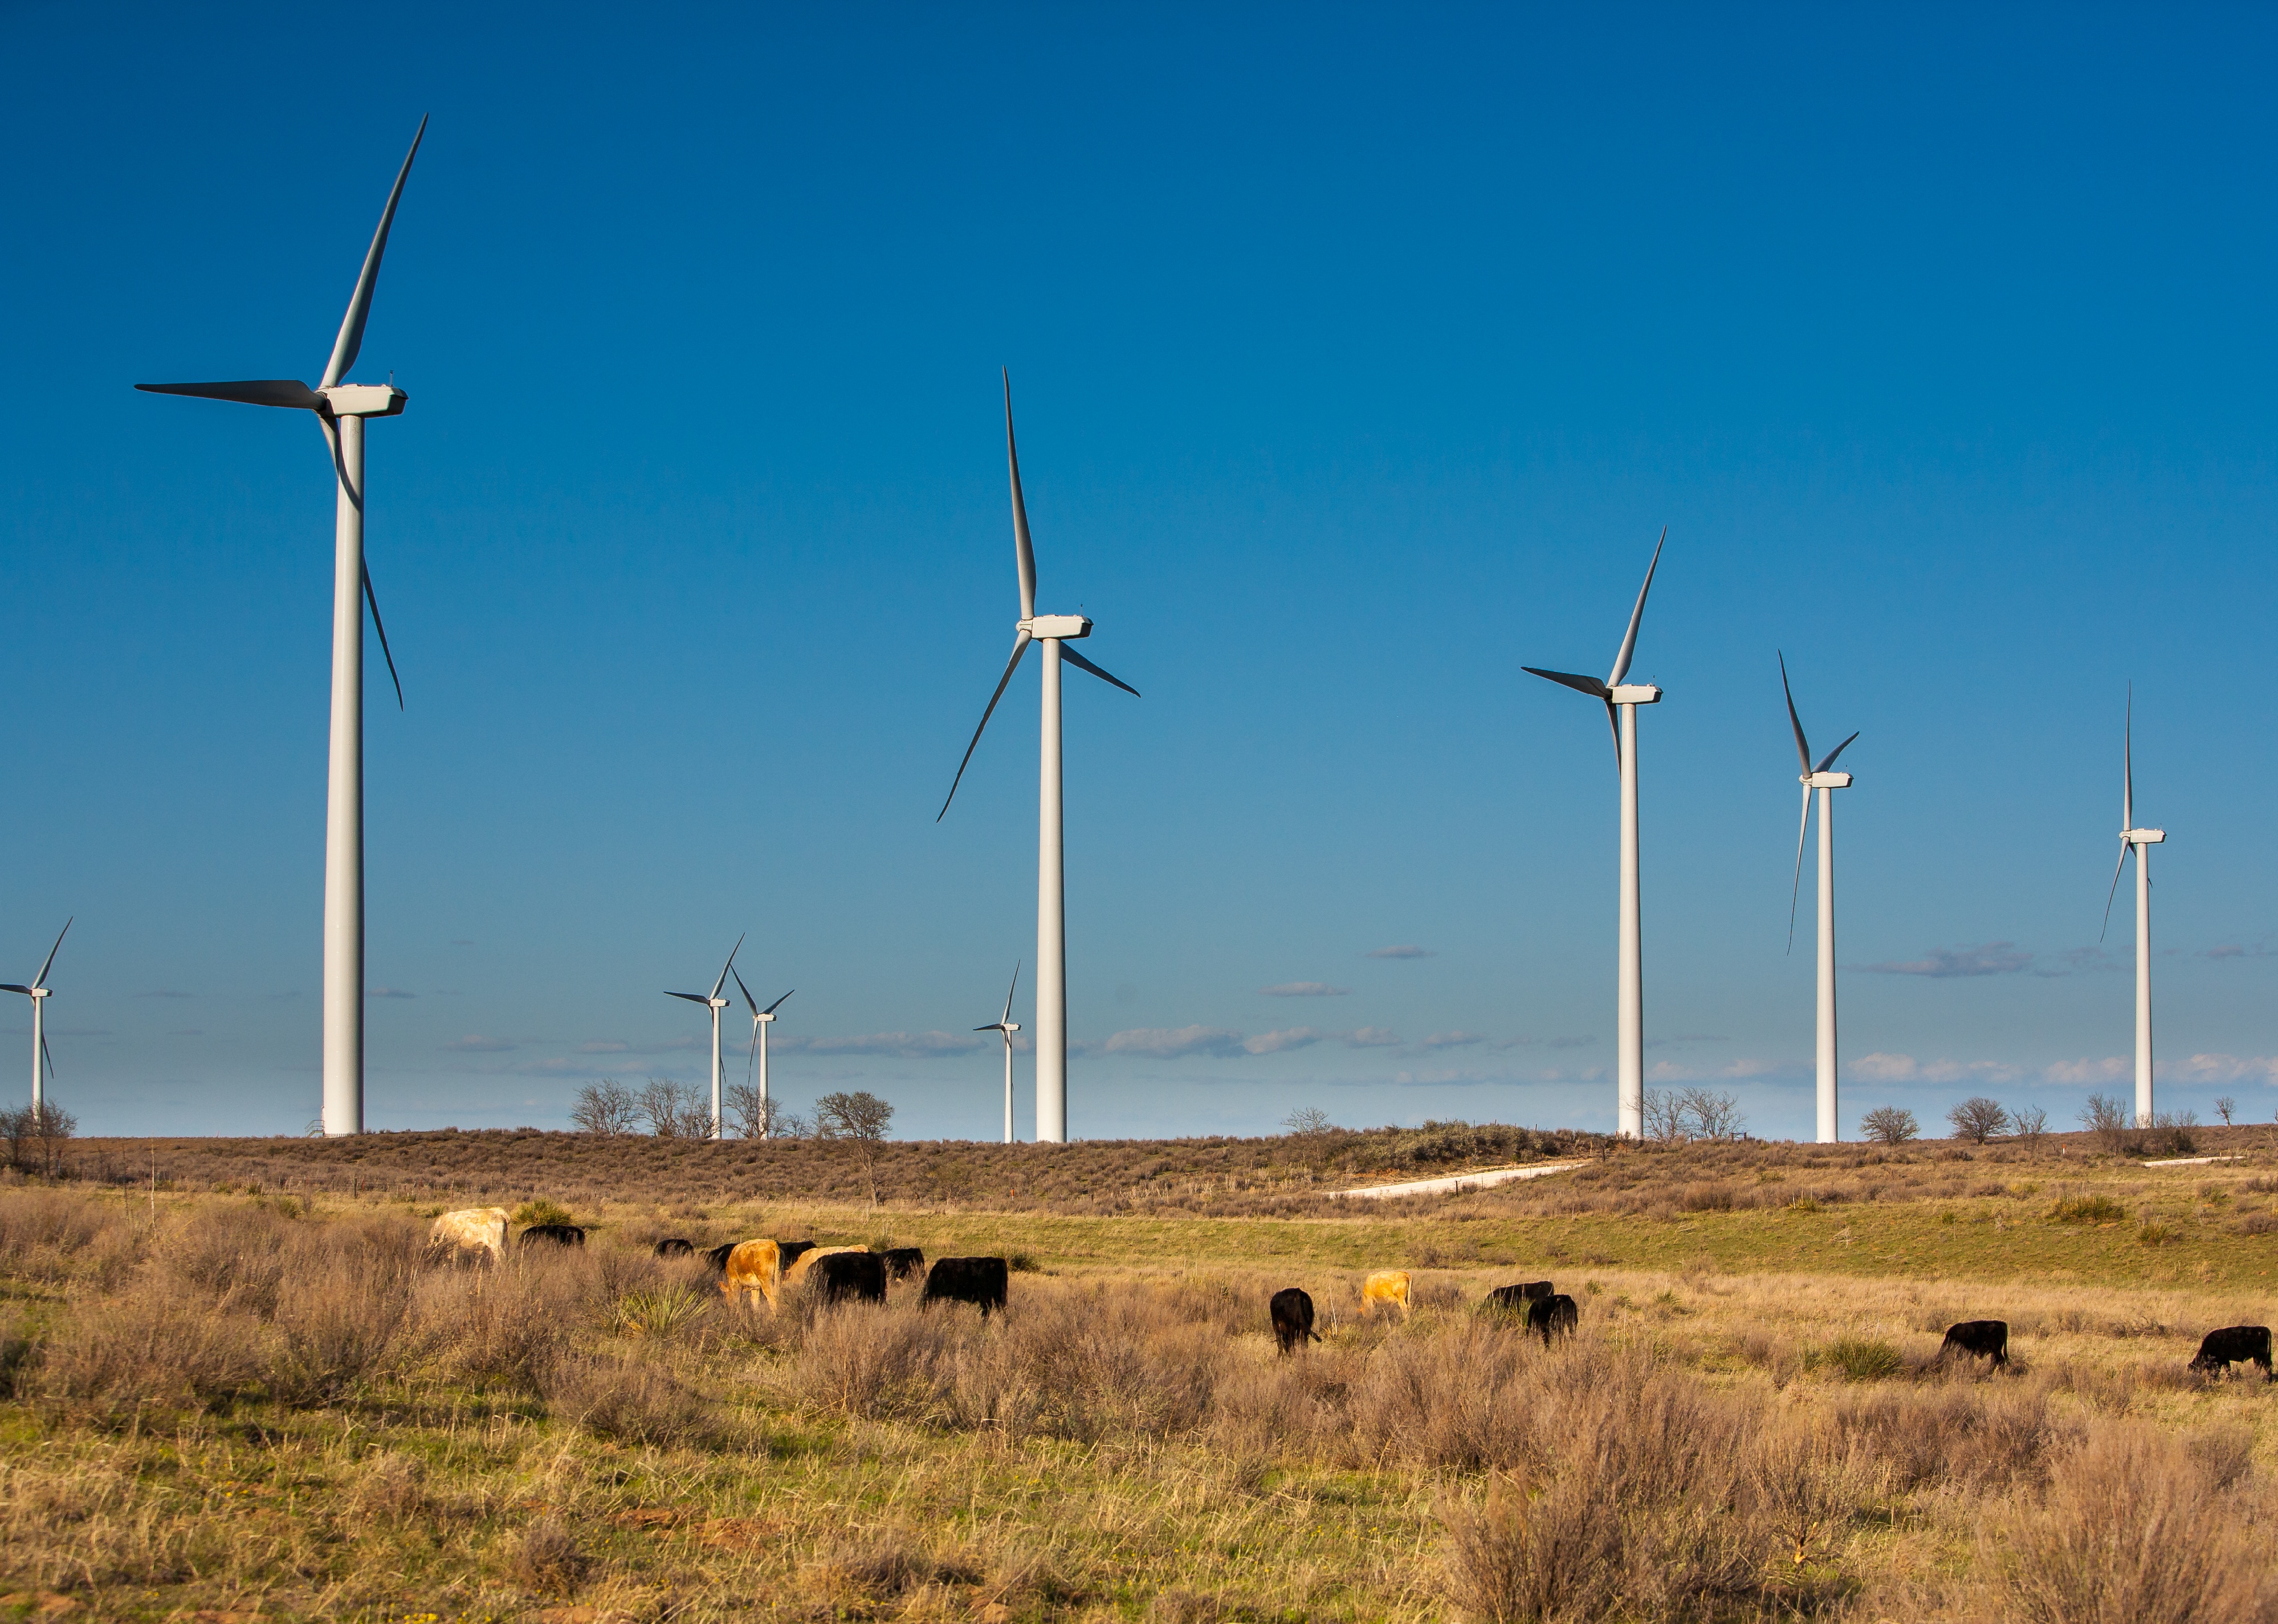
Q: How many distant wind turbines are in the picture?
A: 4